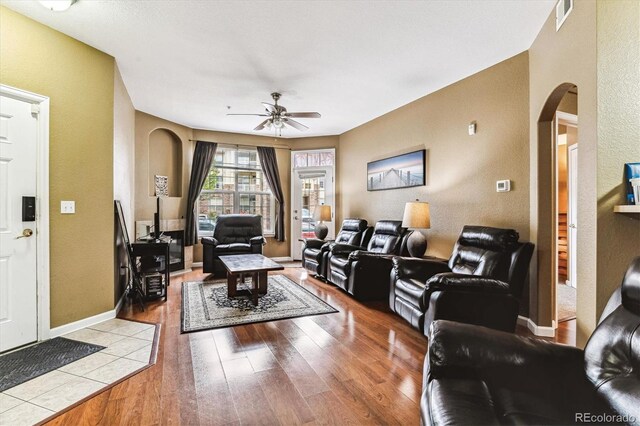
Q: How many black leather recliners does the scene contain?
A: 5